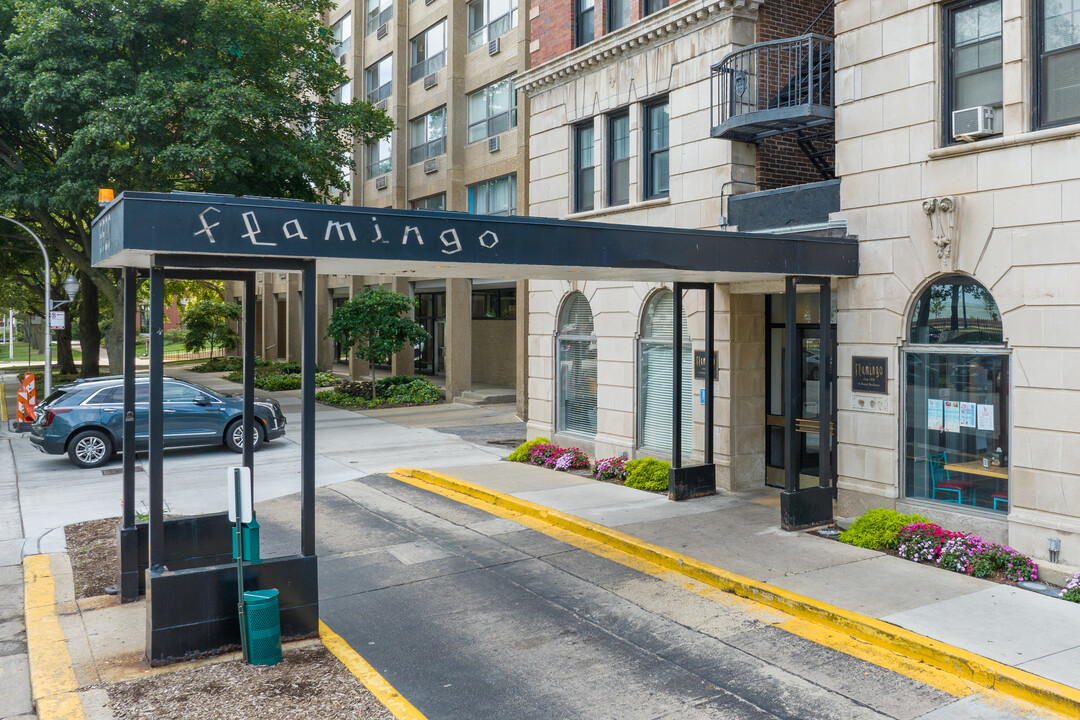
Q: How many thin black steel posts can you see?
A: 8